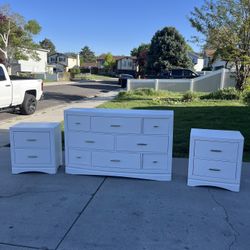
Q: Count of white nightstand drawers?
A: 4